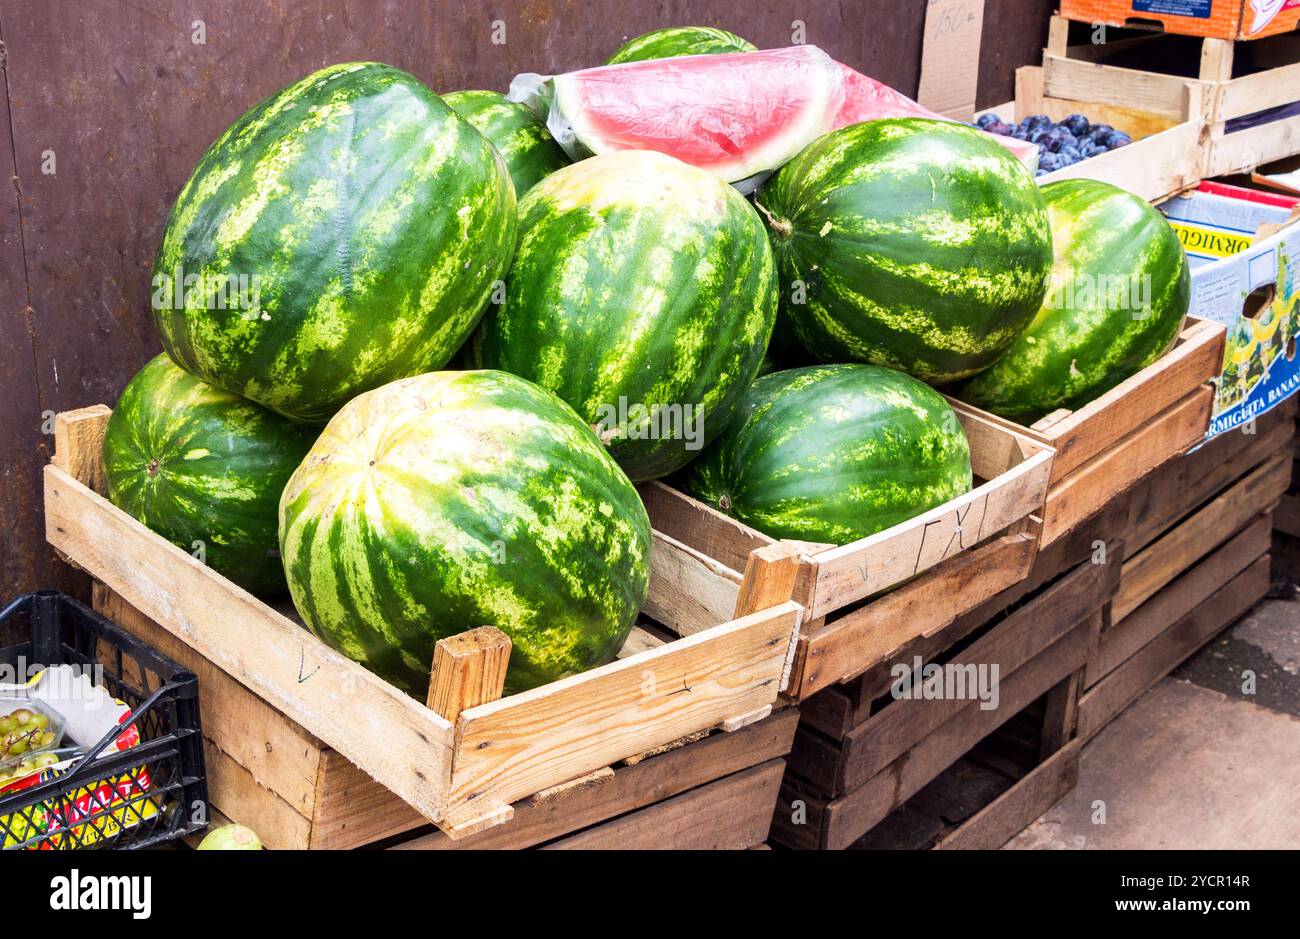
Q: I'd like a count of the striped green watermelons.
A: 9